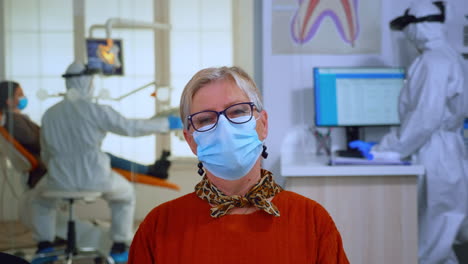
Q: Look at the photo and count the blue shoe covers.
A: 2